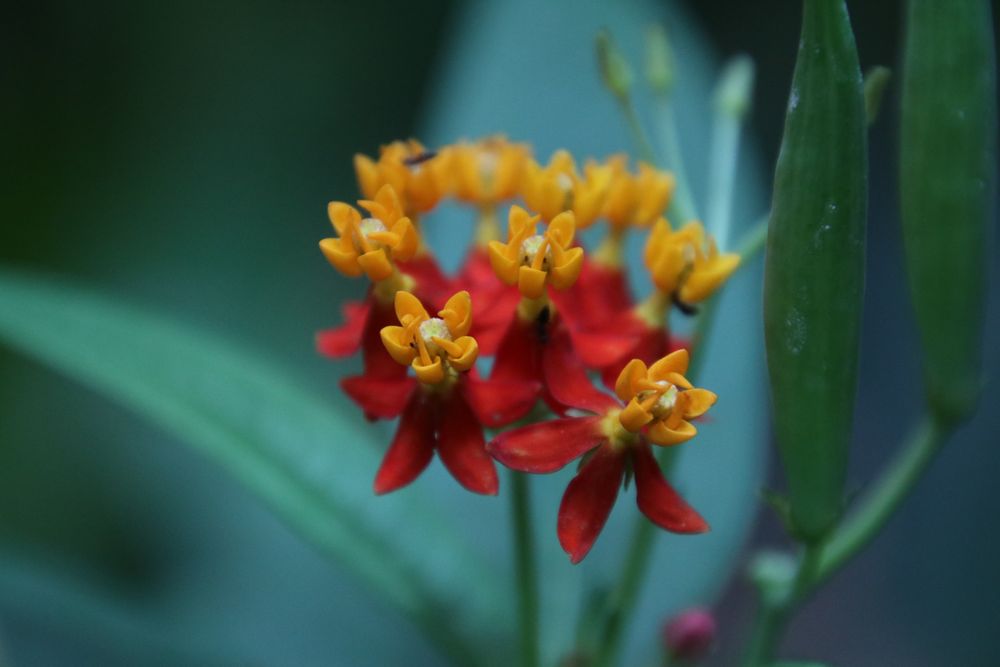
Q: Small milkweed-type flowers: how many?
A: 9